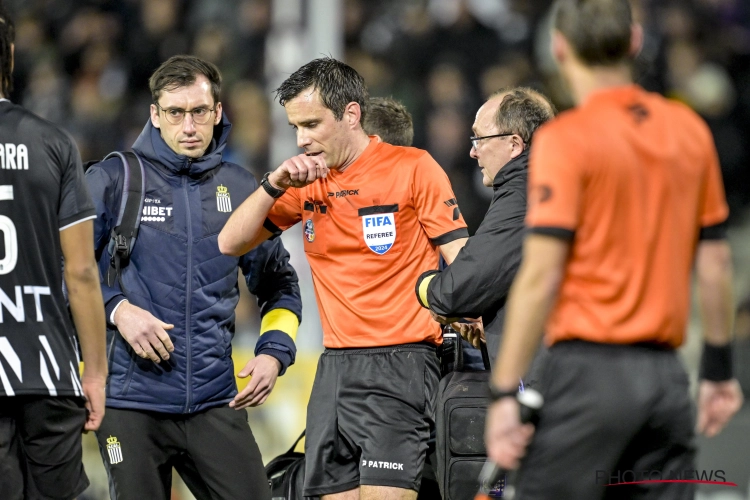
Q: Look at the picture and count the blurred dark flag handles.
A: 1